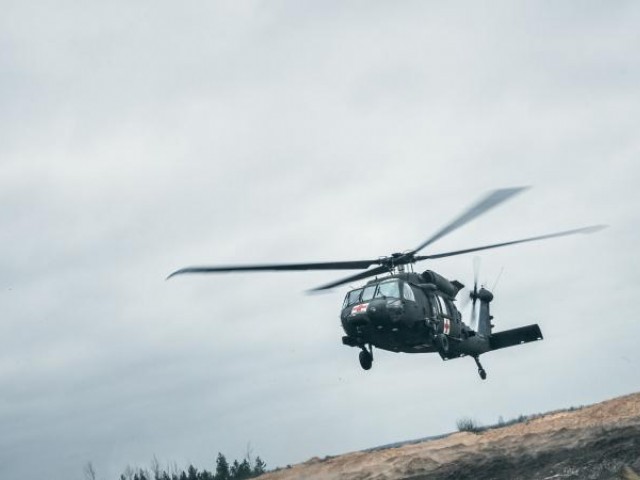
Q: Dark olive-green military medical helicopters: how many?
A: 1